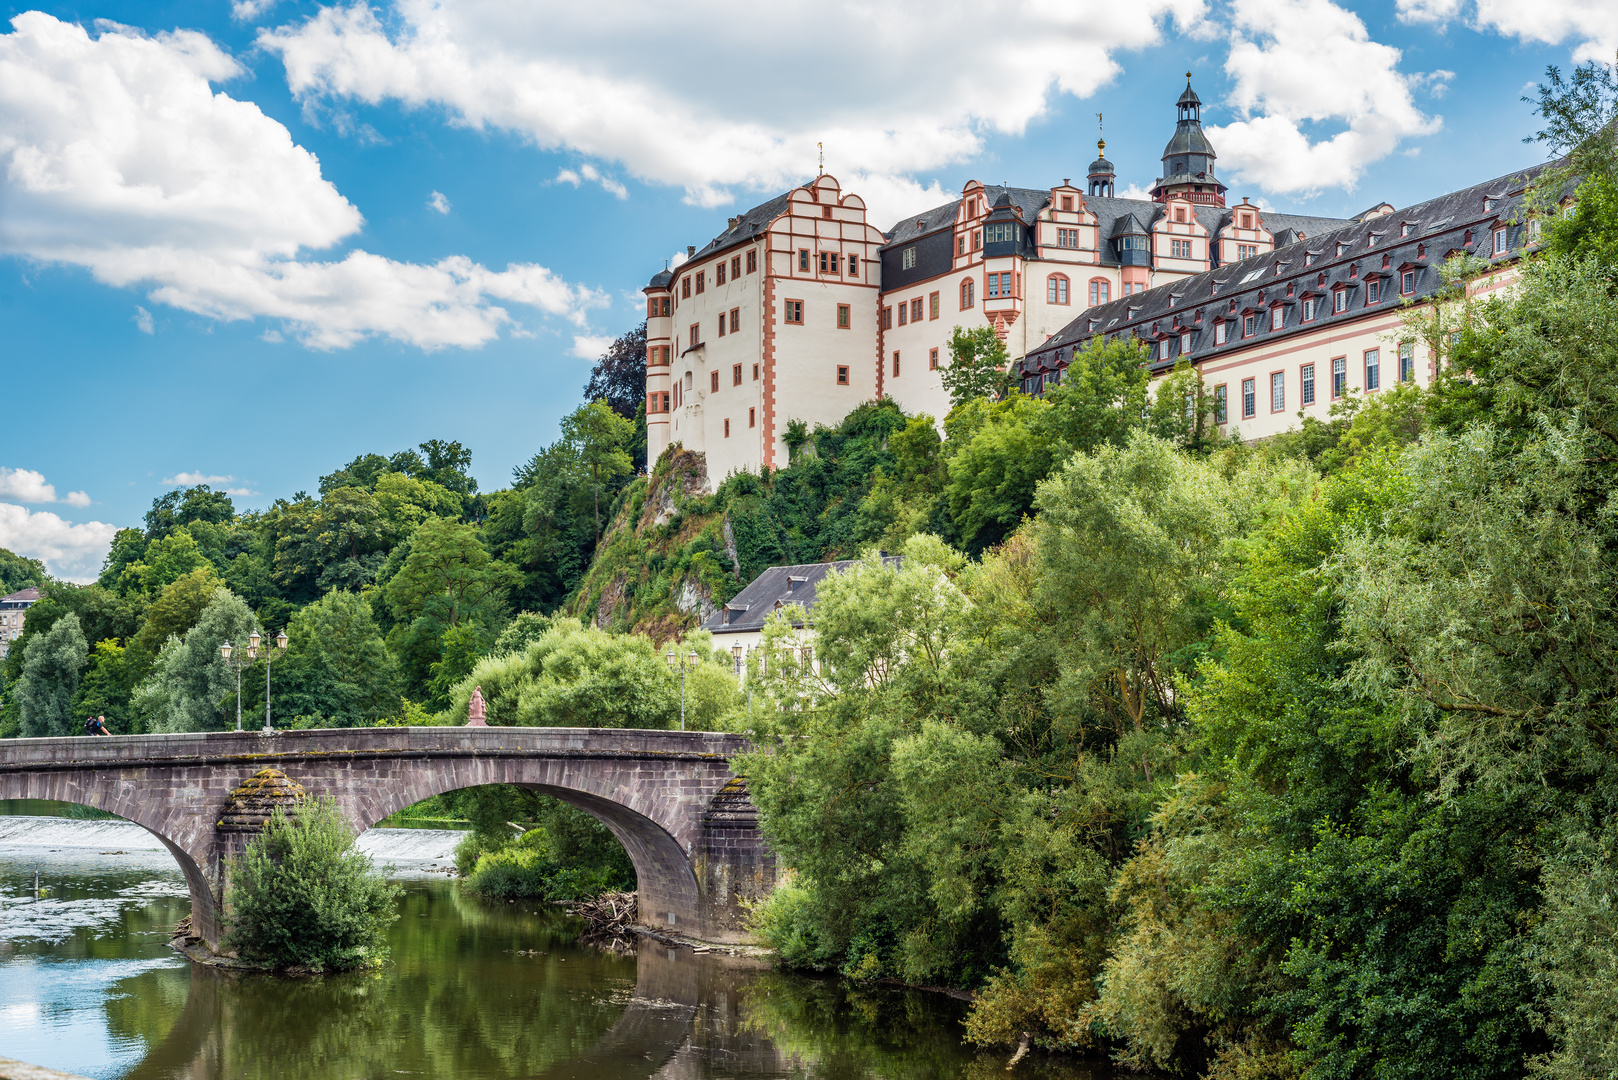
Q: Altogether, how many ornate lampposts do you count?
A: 4